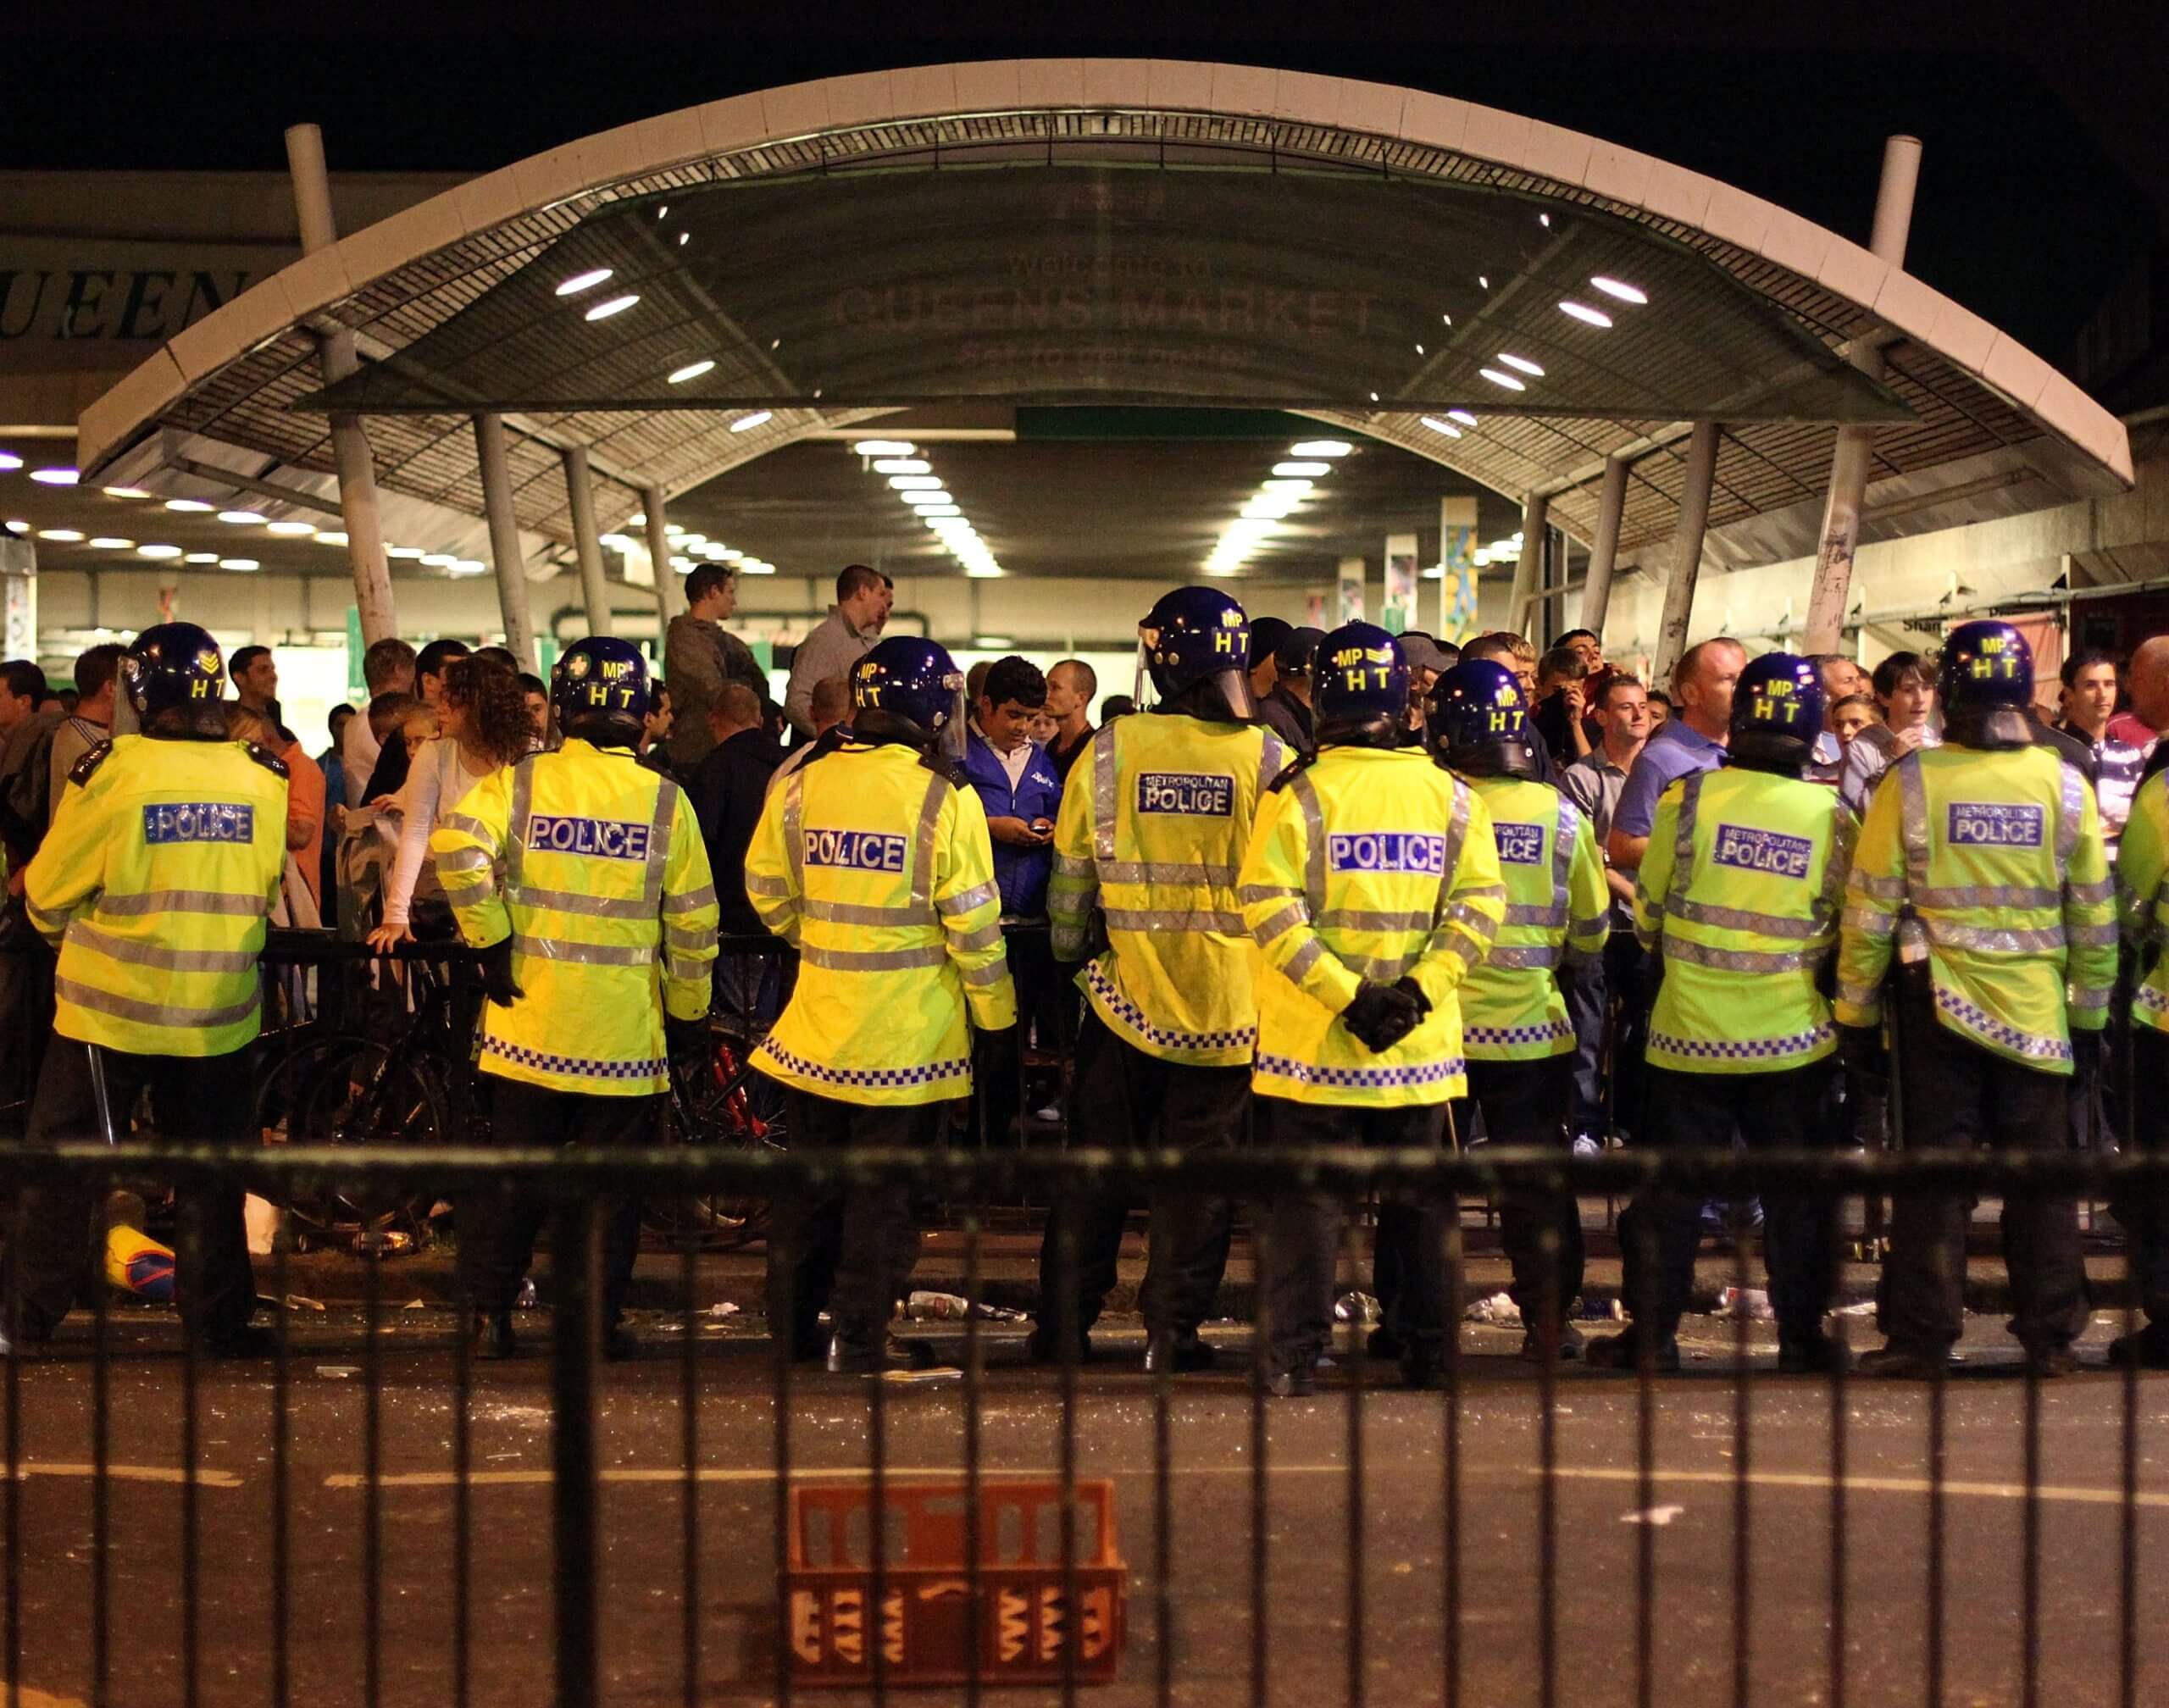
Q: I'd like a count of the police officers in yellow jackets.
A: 9